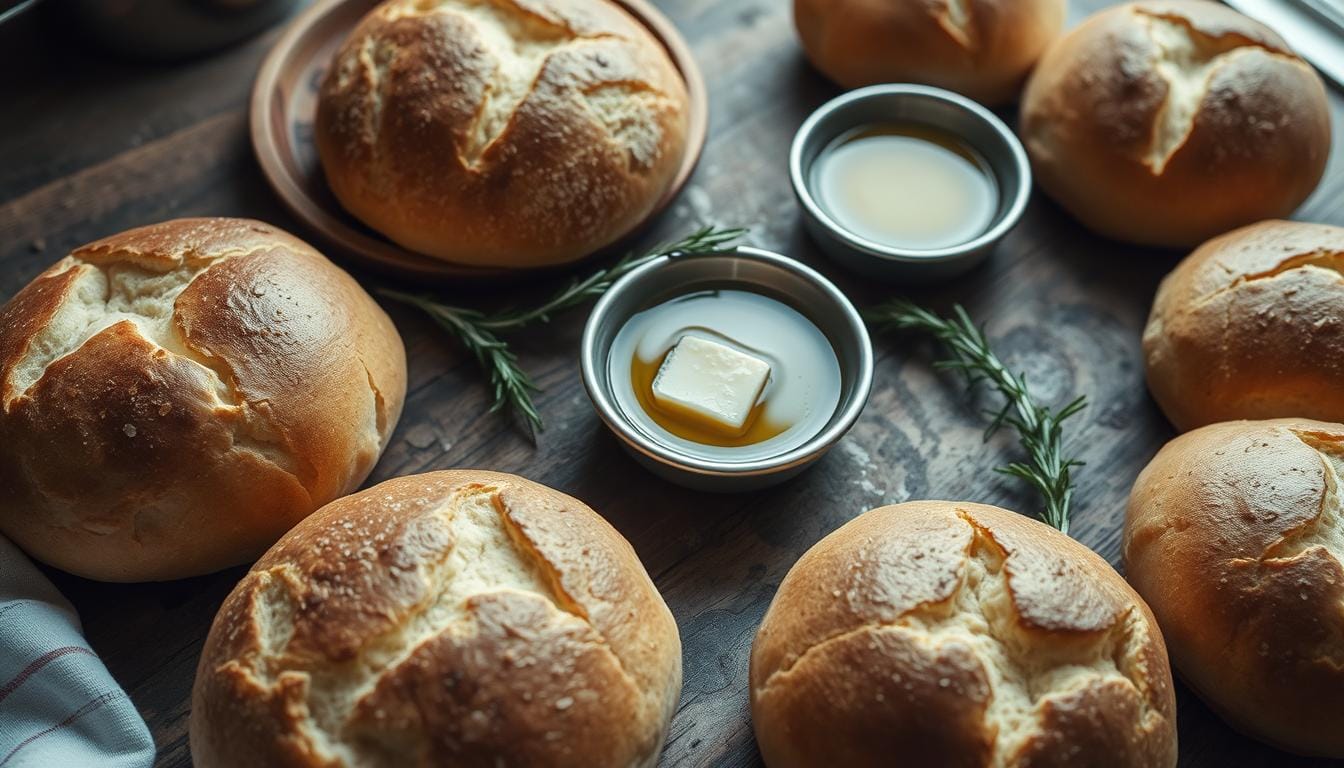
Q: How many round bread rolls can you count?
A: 8